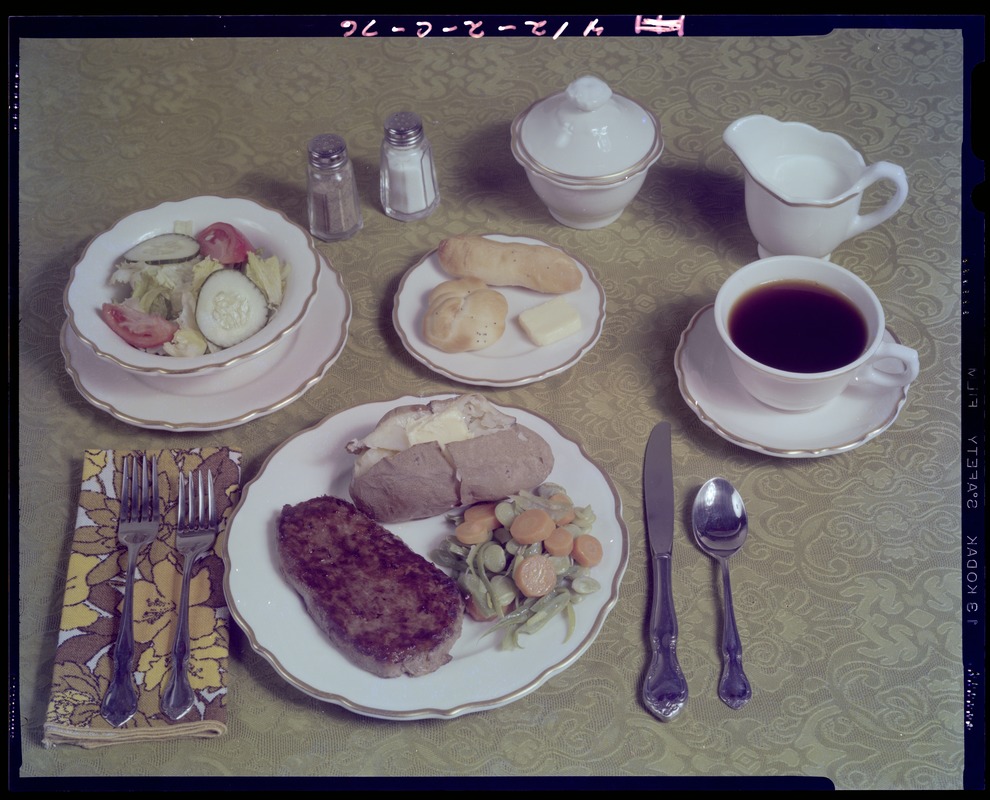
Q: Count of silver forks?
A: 2